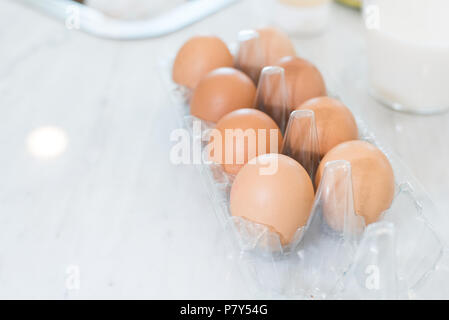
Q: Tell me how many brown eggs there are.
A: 8